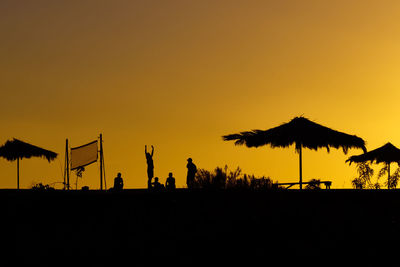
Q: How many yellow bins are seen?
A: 0